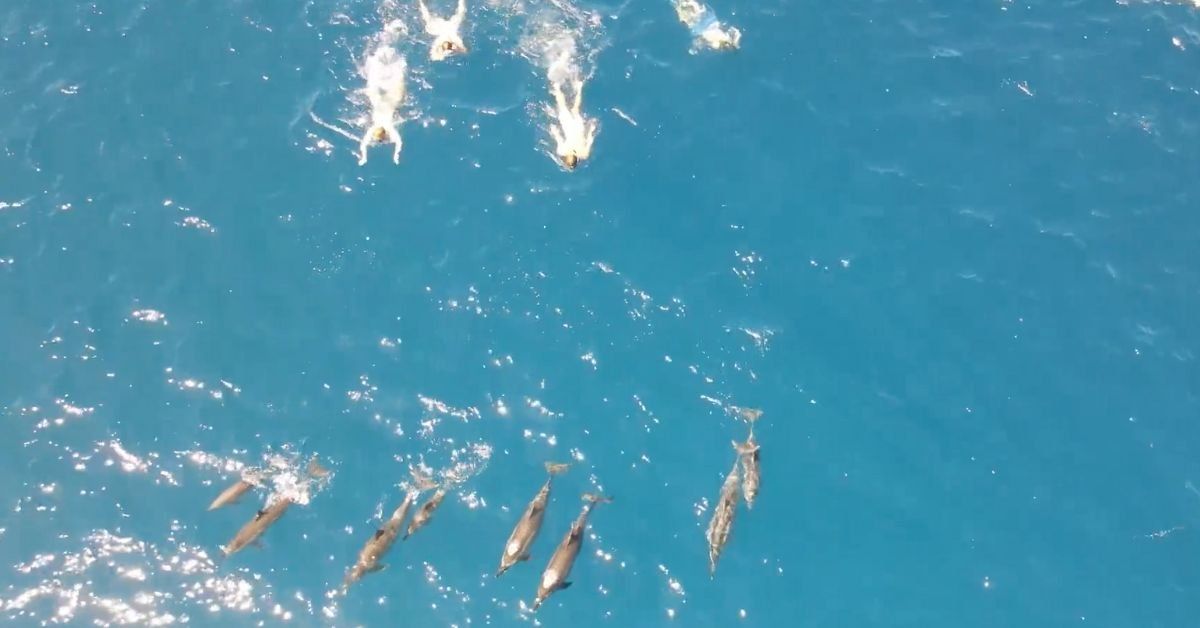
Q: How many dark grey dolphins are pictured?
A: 8